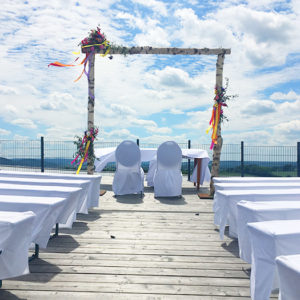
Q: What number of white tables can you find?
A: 1